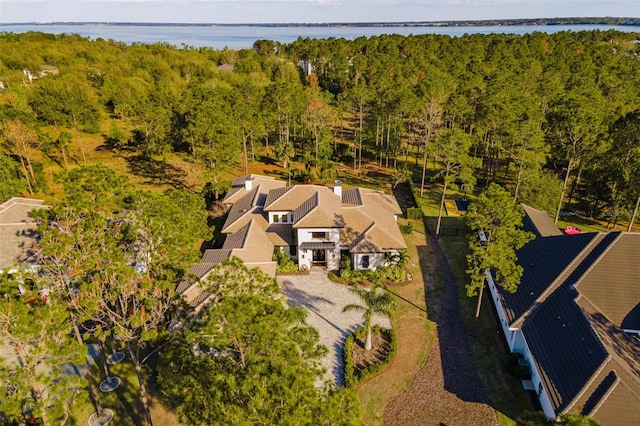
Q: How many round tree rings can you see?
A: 3